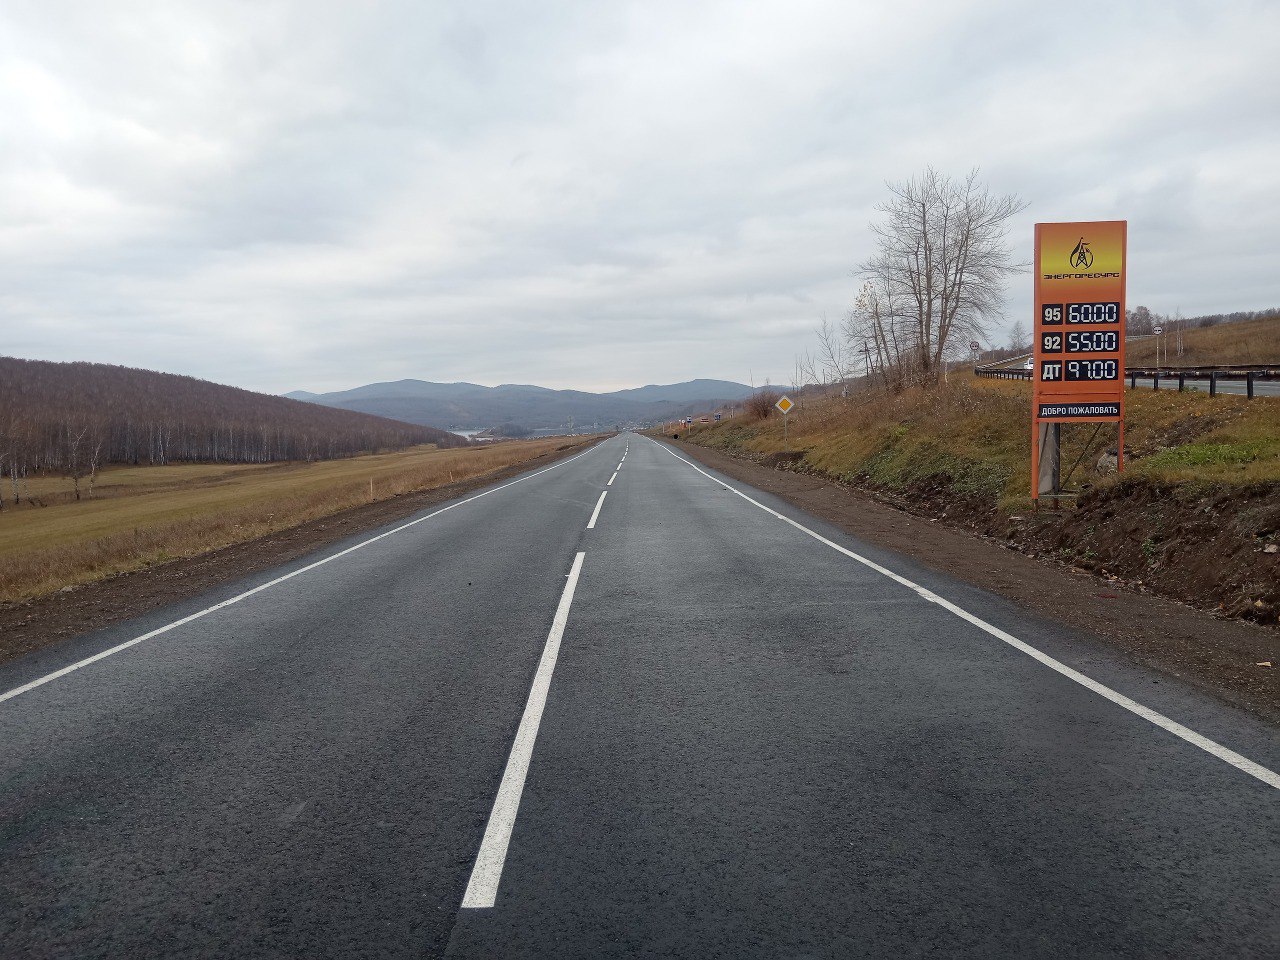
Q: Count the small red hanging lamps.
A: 0